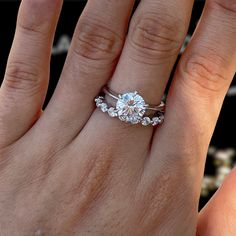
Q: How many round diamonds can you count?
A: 8